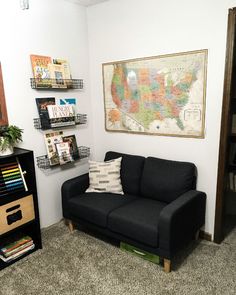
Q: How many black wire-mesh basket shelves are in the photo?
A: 3